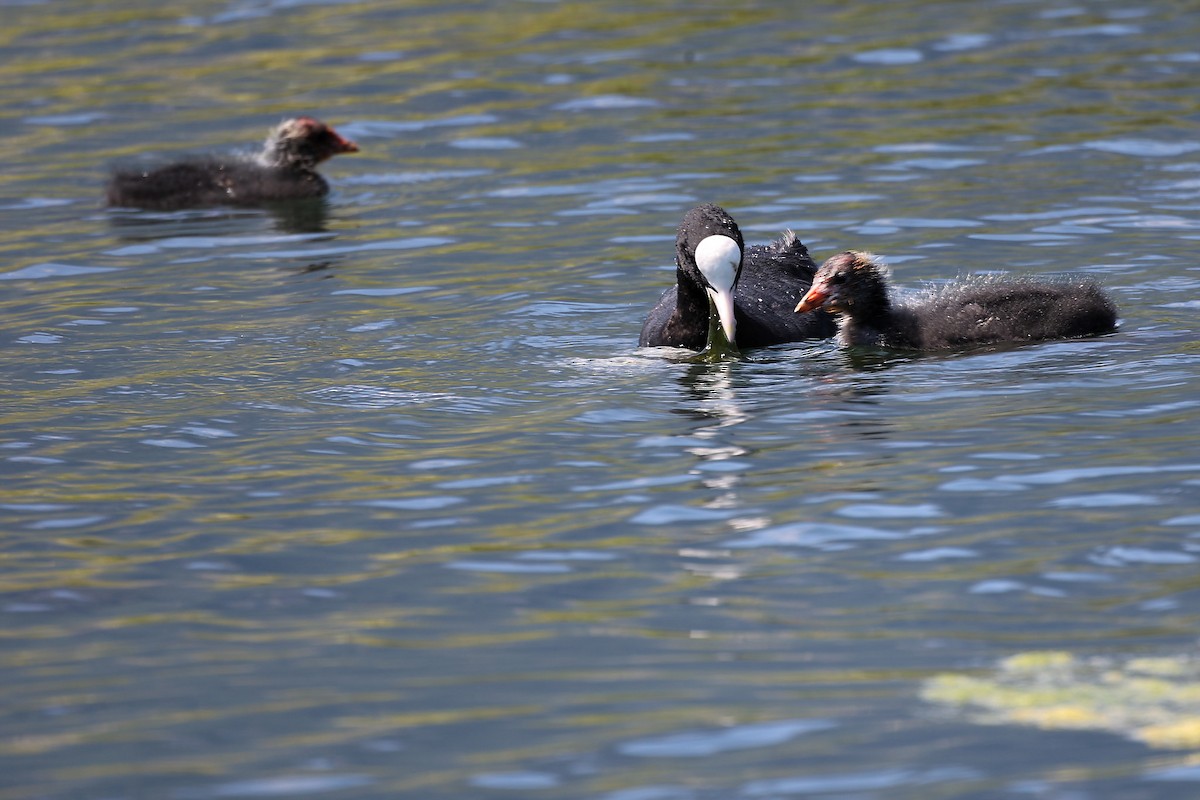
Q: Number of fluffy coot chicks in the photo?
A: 2